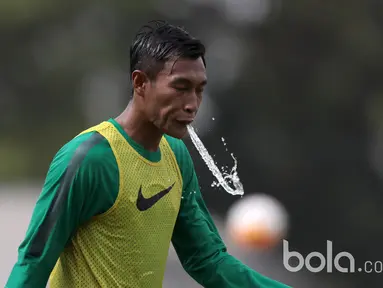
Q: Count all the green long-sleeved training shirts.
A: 1